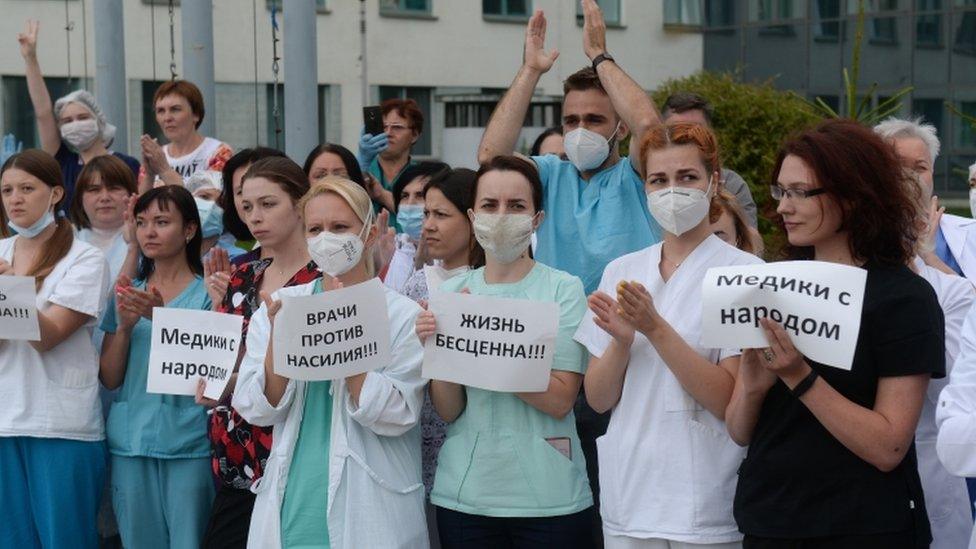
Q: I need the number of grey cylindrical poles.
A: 3